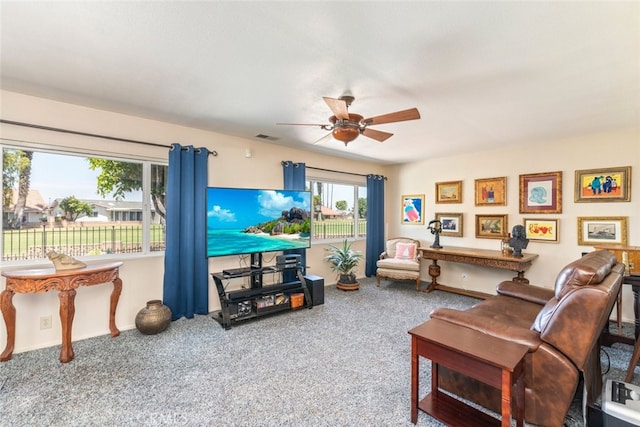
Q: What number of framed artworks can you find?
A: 9